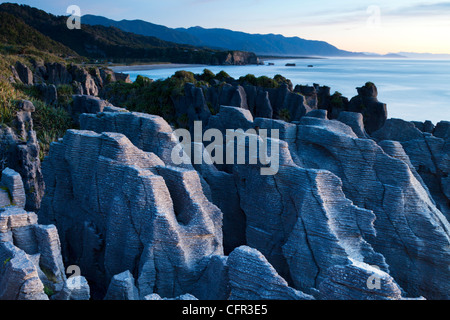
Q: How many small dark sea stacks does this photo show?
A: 3